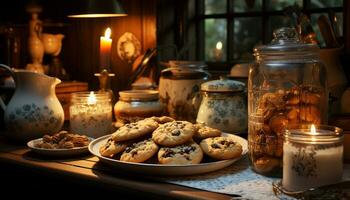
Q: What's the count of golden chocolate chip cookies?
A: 8